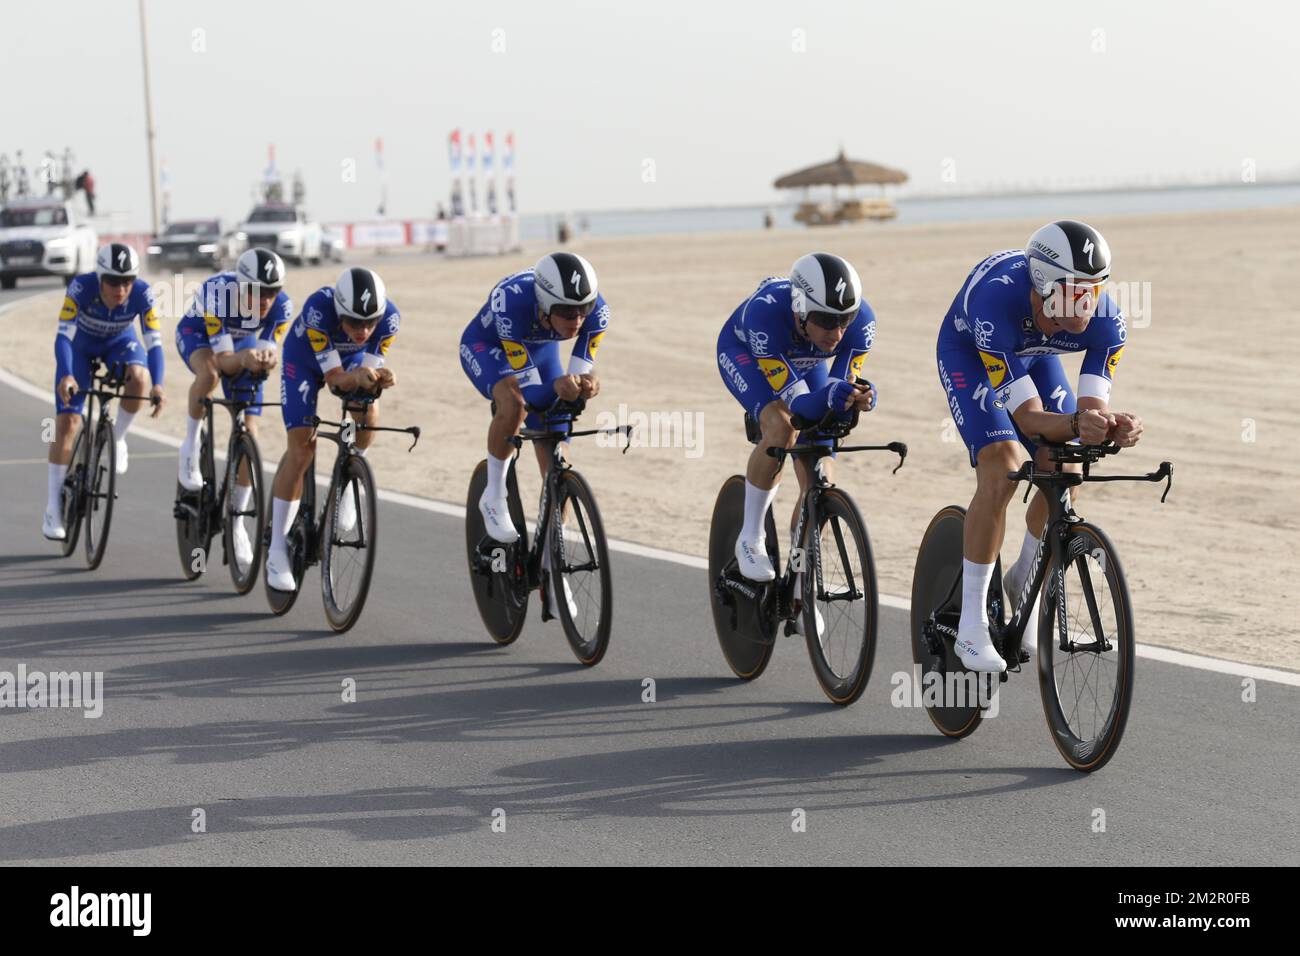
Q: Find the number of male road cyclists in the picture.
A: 6